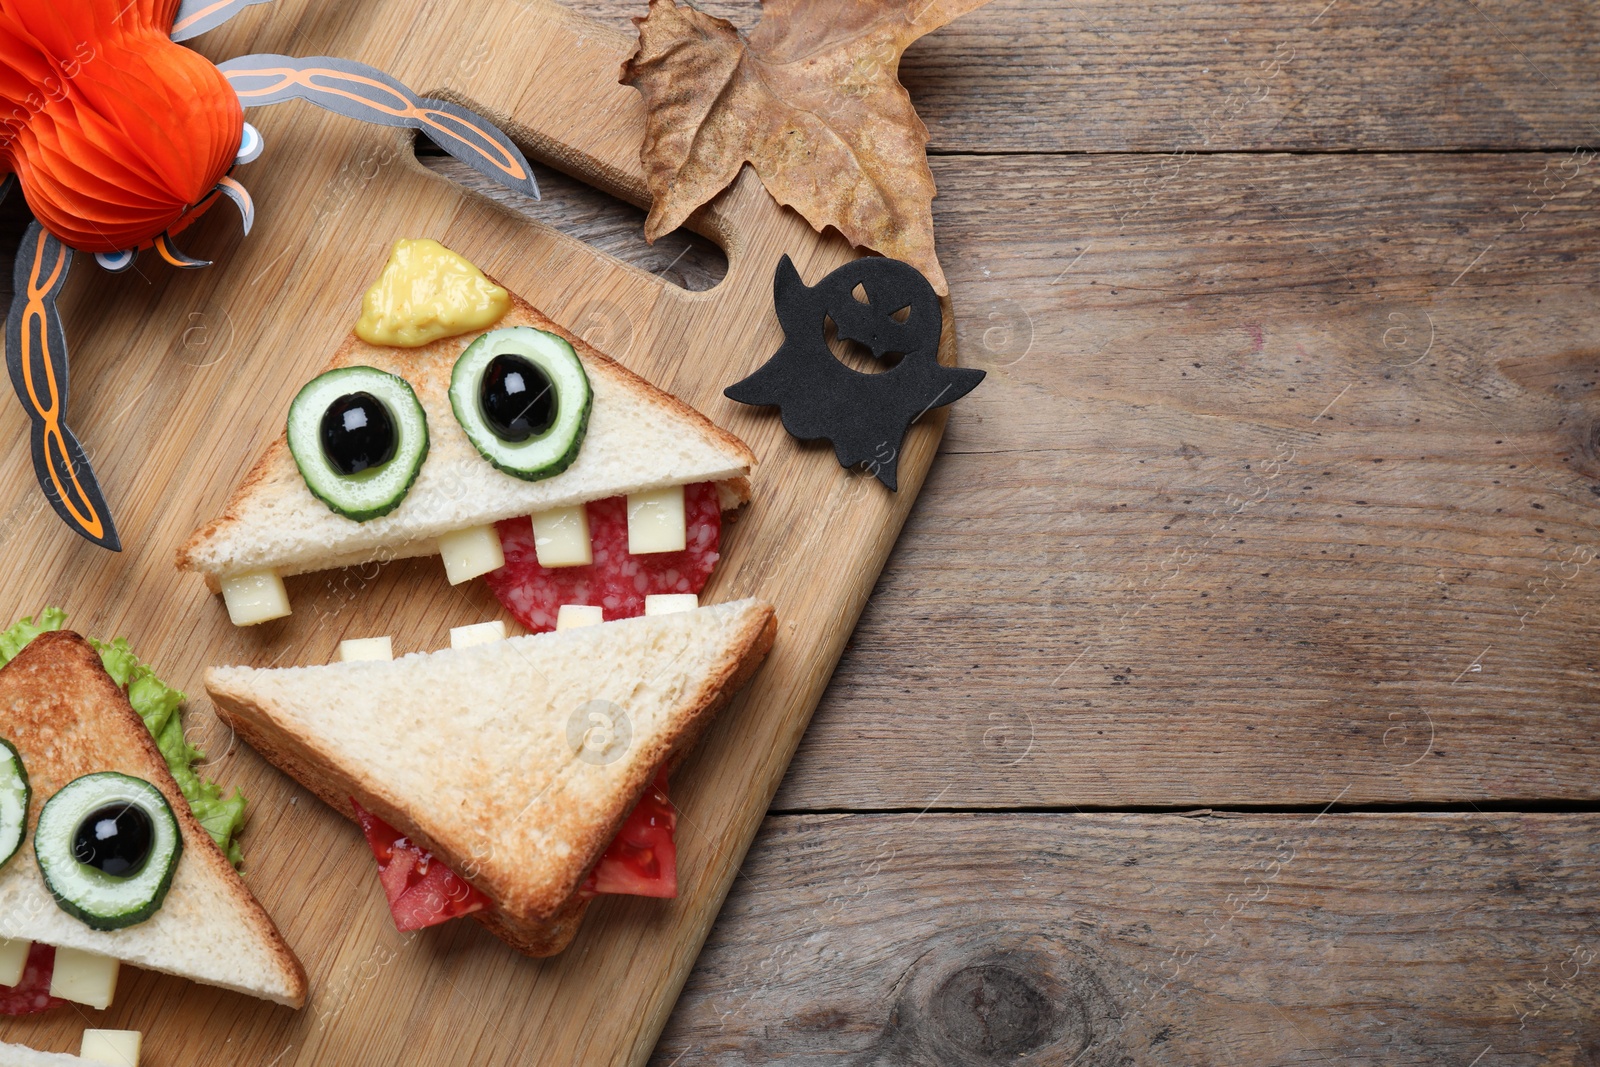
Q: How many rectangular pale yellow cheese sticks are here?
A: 11